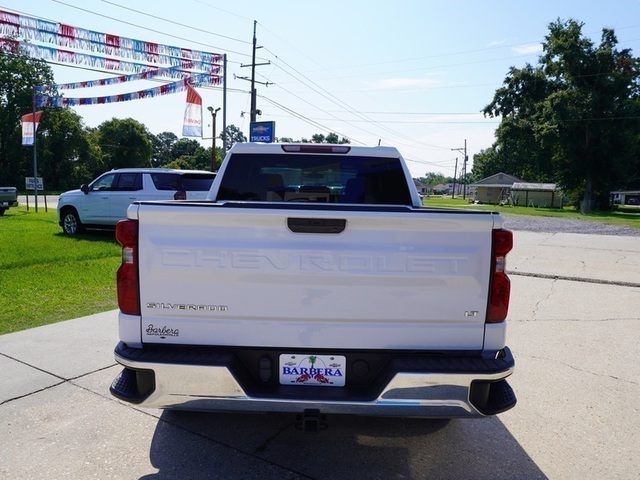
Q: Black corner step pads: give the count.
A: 2